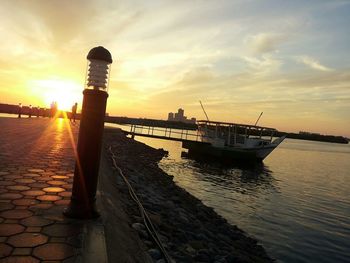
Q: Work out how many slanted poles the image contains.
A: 2